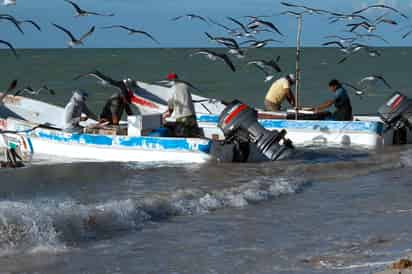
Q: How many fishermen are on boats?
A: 5